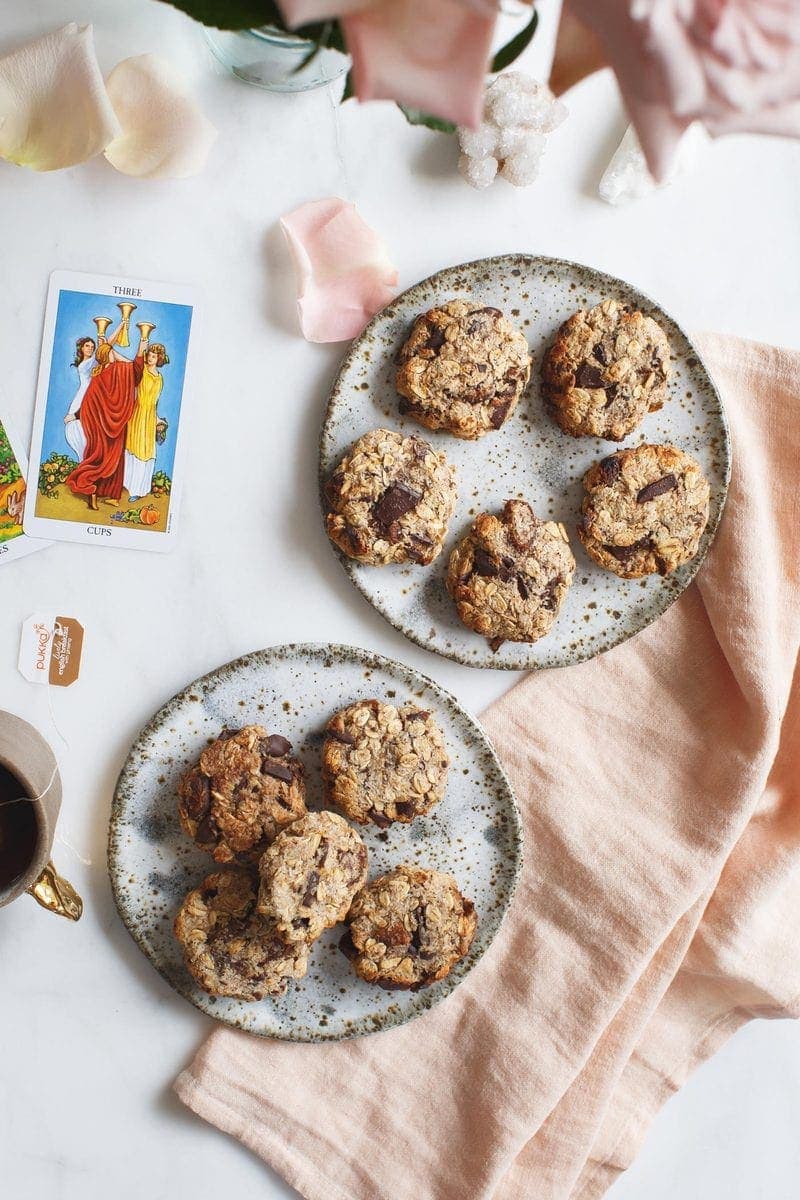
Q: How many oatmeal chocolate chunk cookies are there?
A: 10